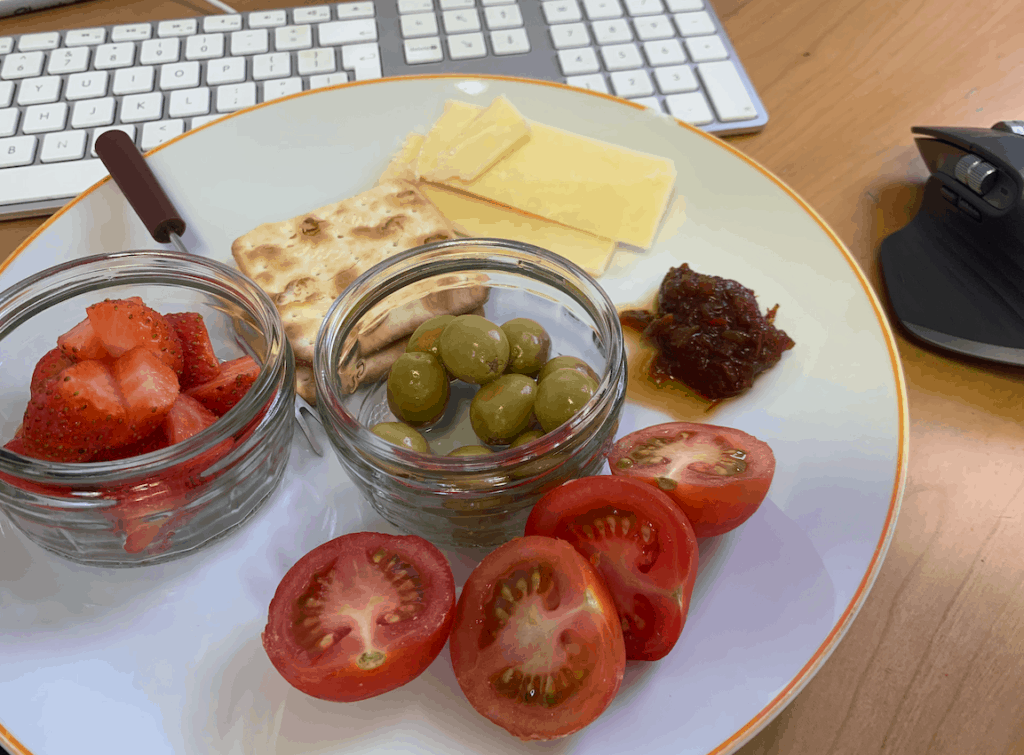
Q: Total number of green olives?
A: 10